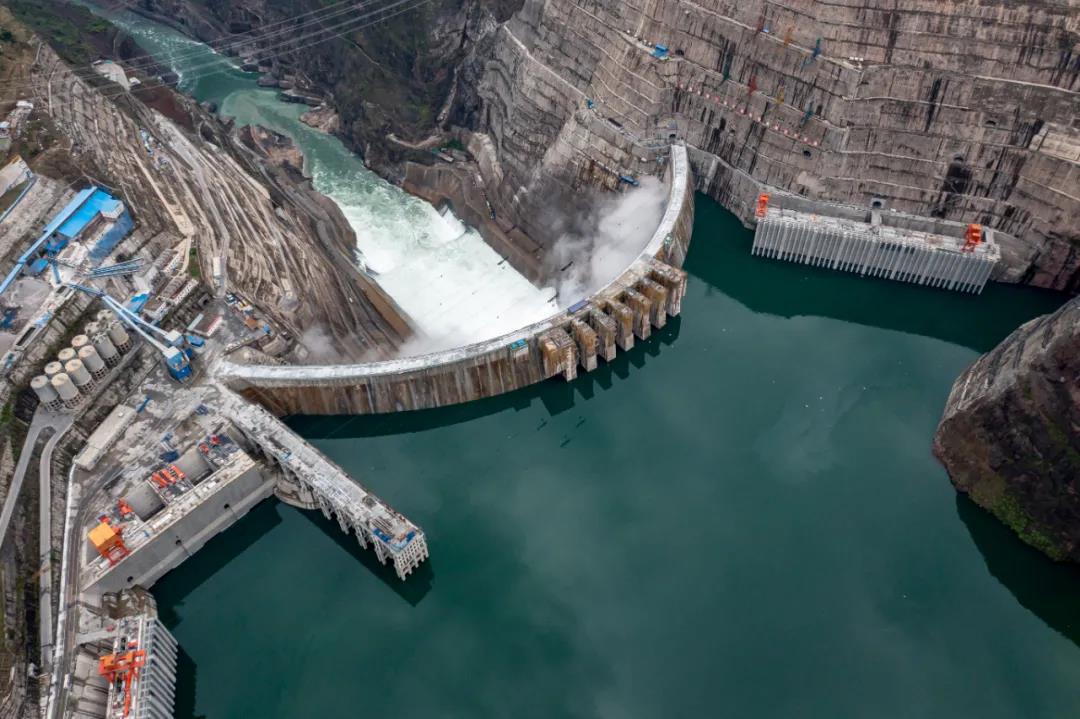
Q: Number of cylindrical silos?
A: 11